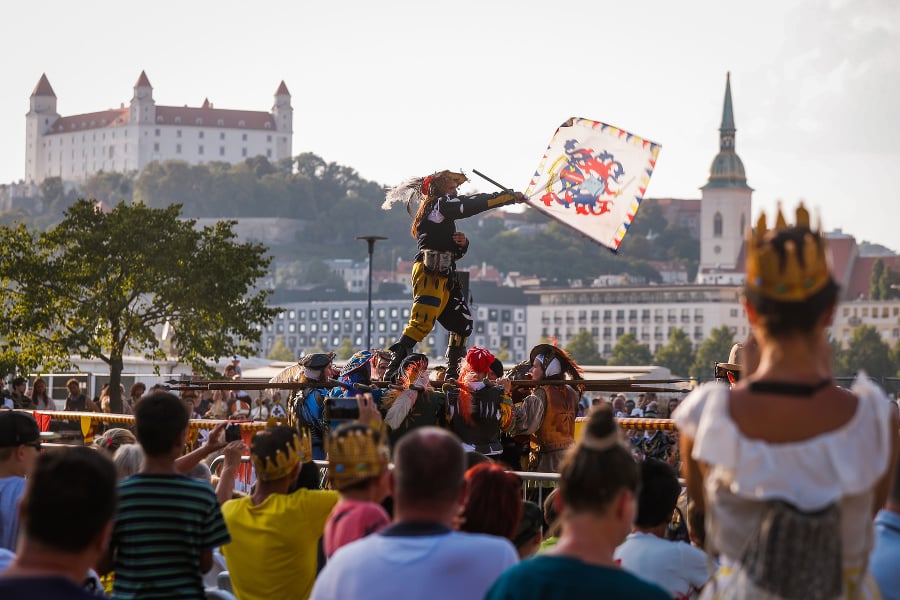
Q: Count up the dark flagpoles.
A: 1